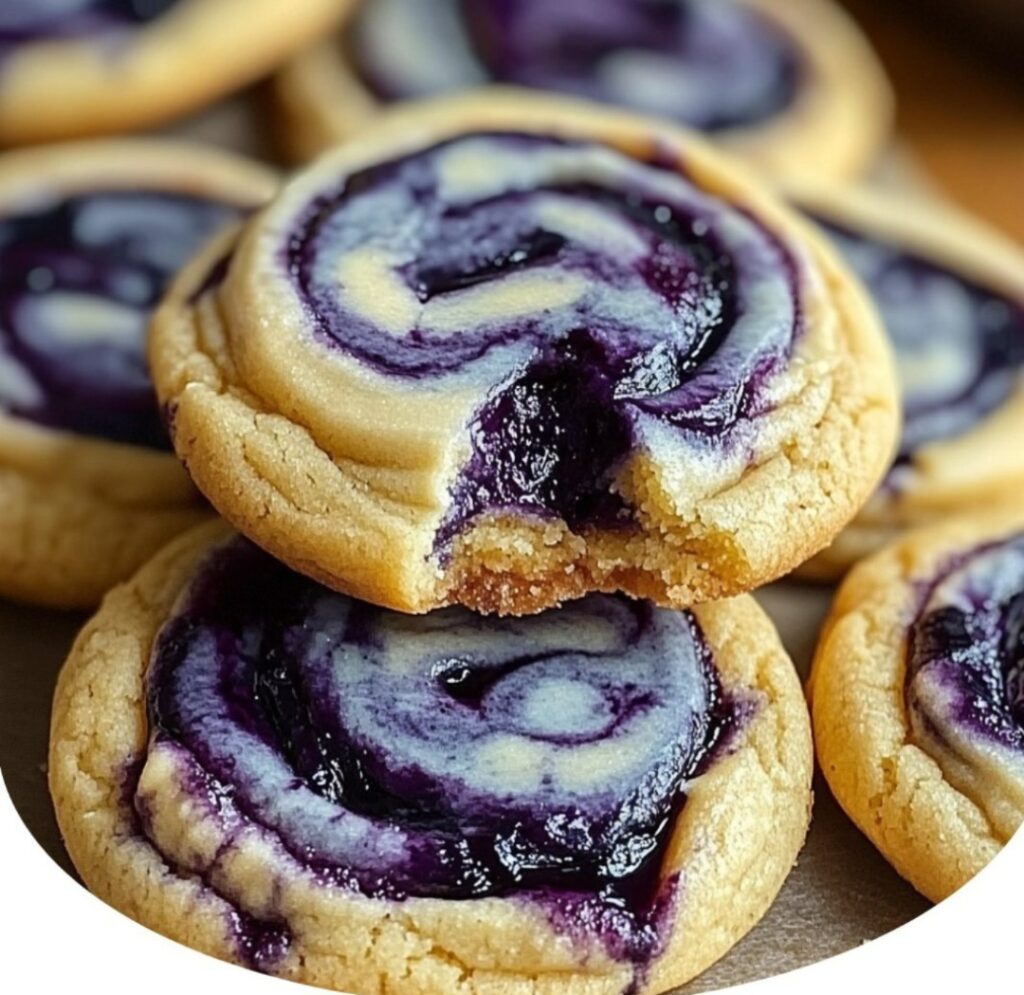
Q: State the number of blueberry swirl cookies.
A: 7